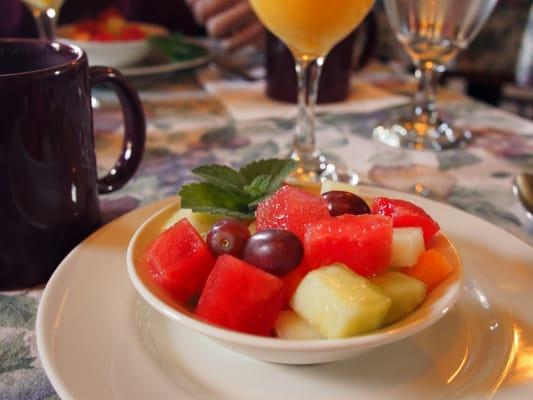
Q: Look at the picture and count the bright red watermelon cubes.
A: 5